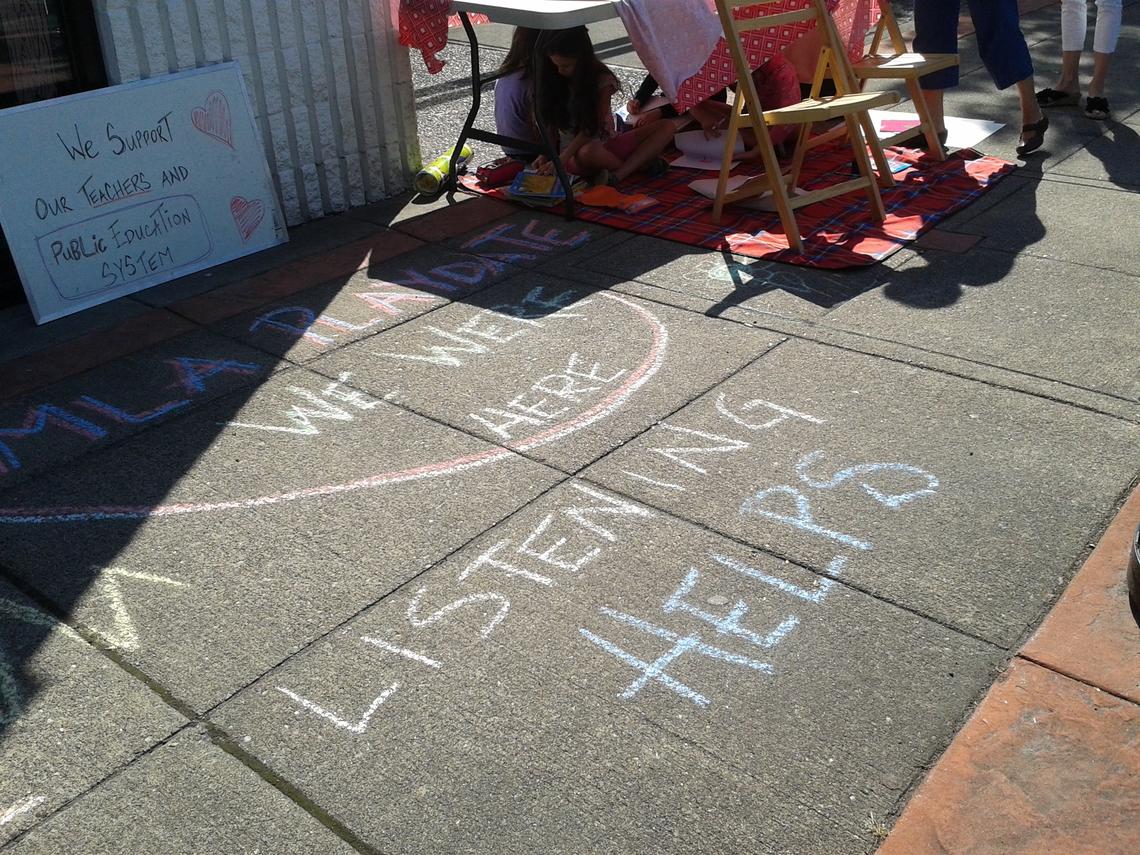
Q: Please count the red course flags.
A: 0